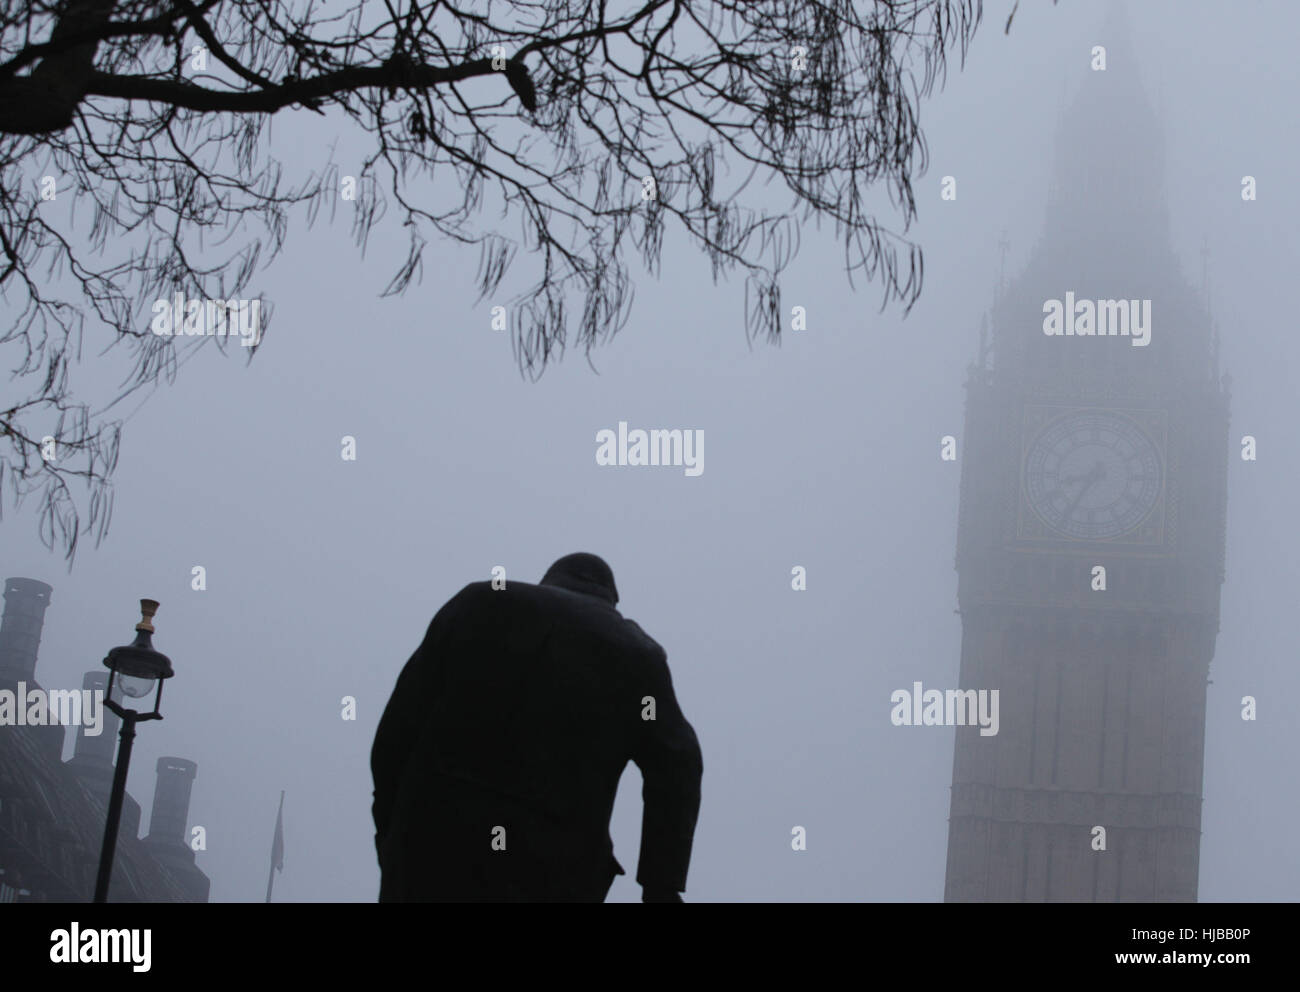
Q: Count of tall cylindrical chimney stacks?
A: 3